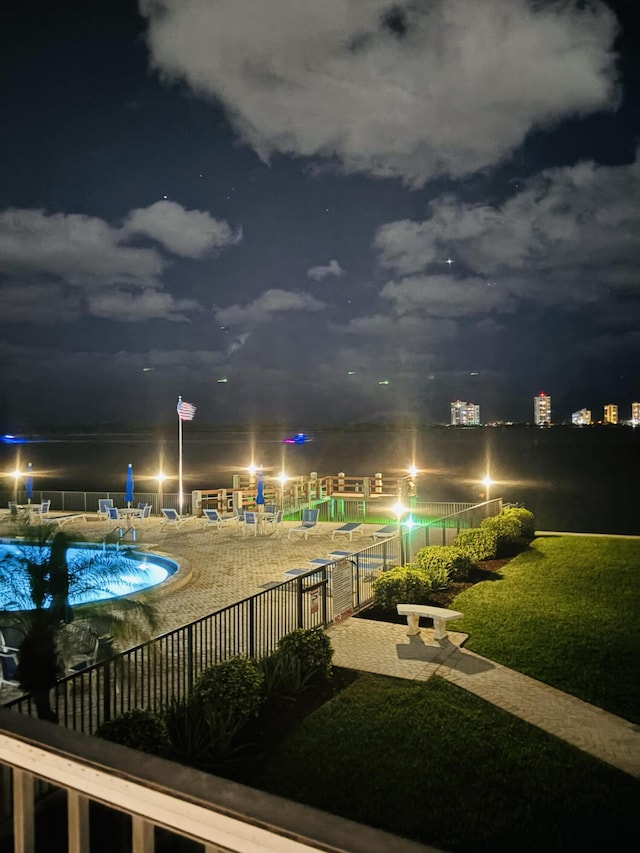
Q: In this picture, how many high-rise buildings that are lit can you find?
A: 5